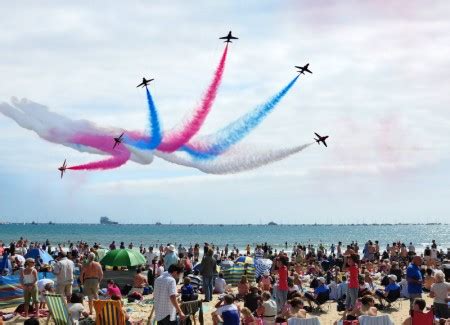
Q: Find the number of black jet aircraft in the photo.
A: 6